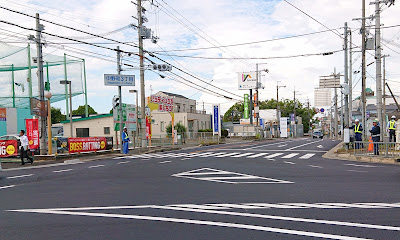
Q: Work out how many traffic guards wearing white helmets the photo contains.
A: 3